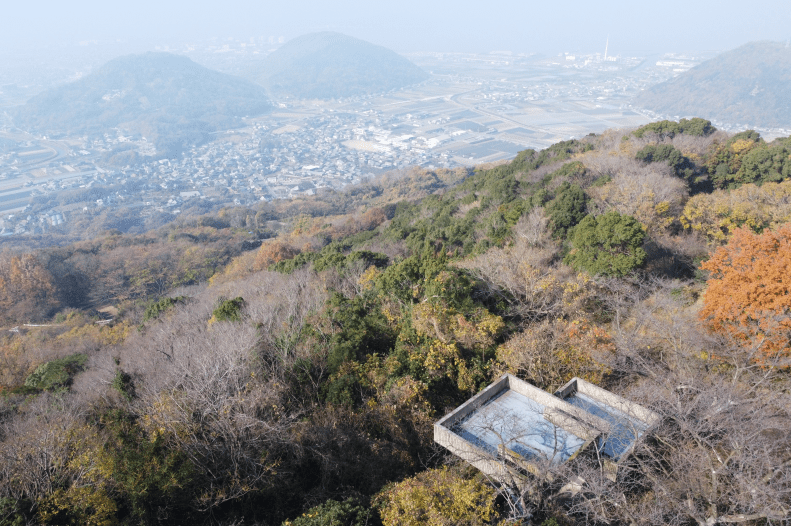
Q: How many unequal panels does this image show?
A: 2